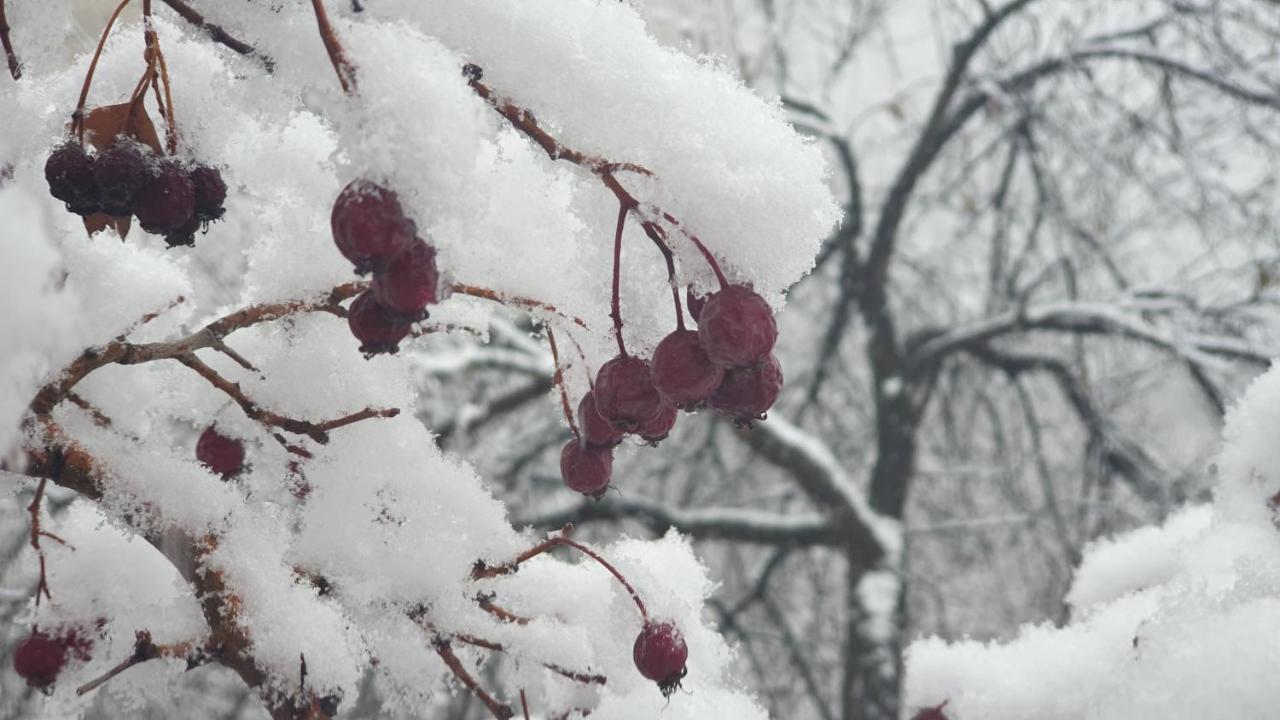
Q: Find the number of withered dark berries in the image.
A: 4